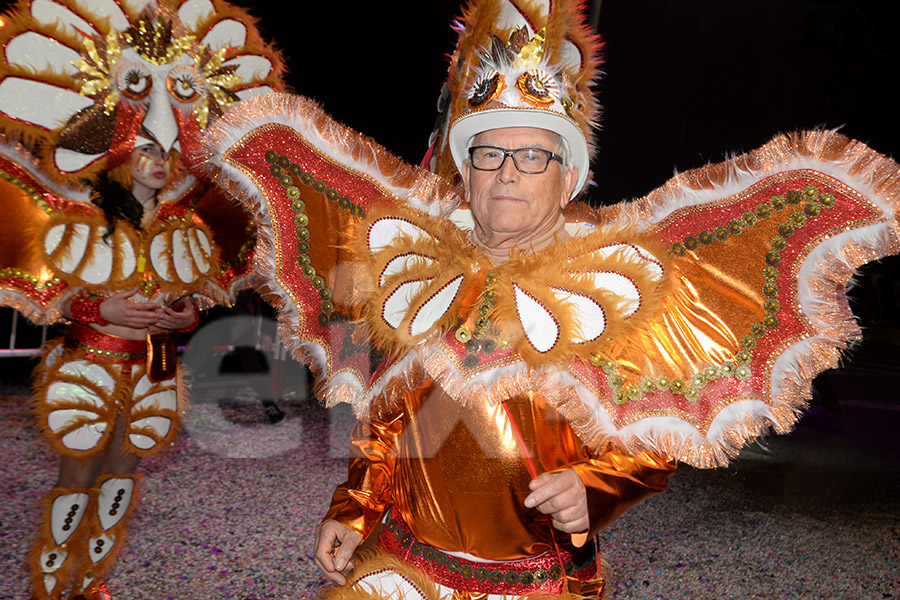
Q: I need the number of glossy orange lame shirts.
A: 1